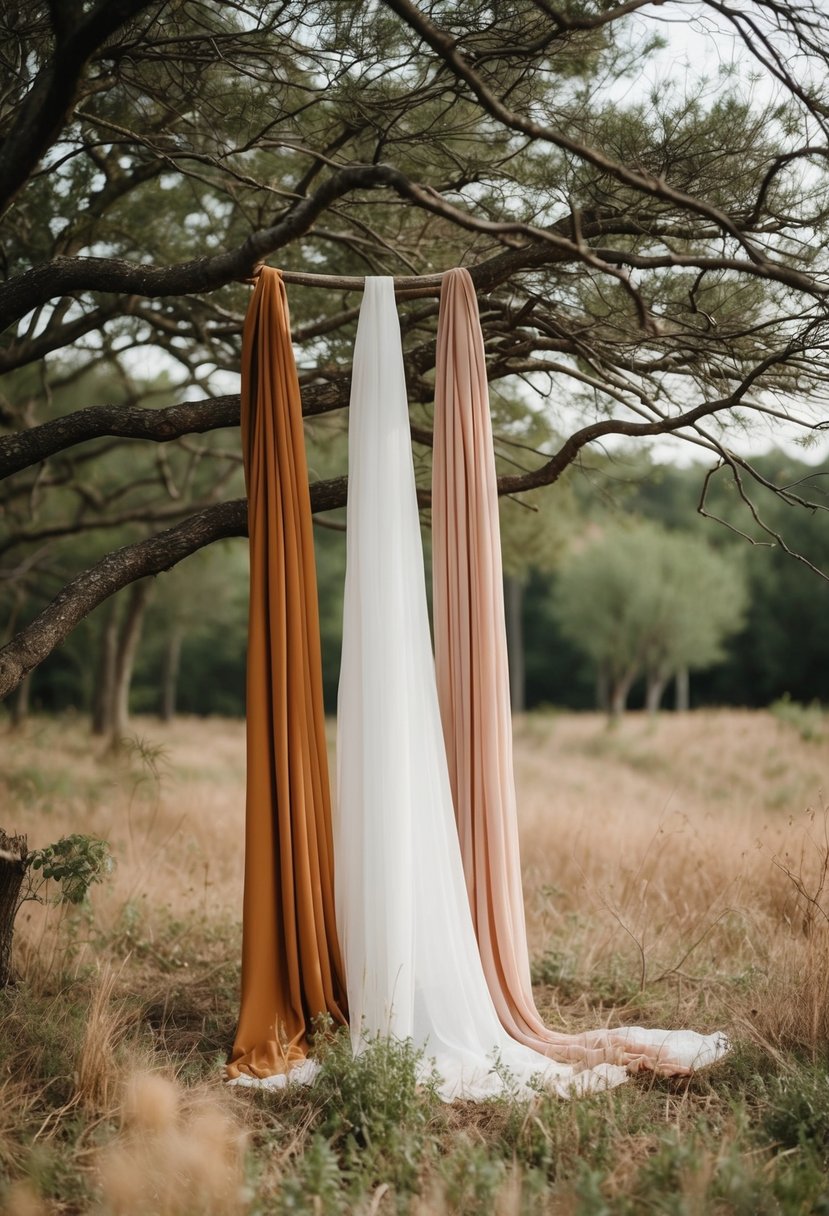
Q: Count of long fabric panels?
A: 3